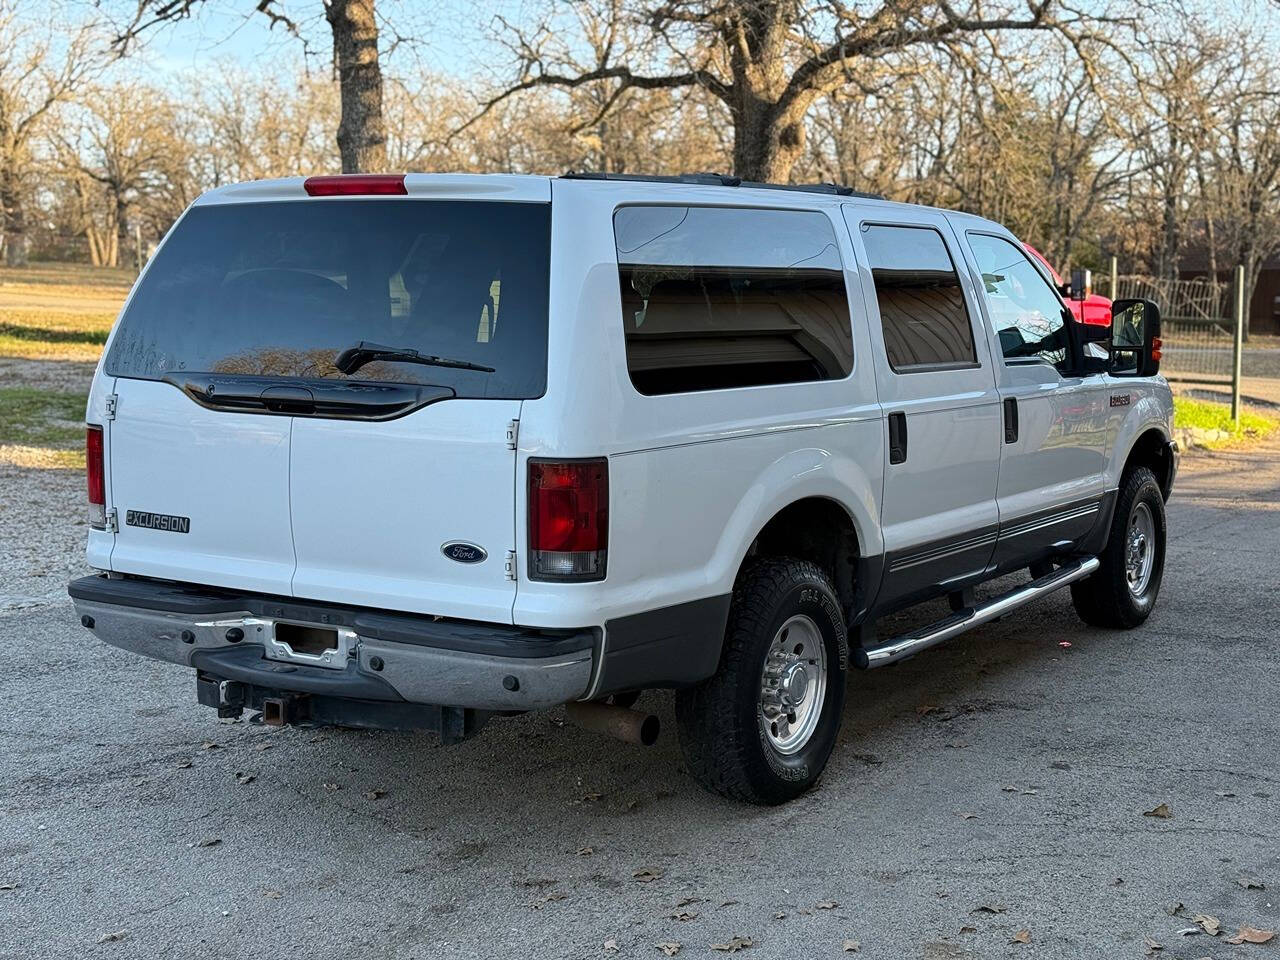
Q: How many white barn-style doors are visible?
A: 2